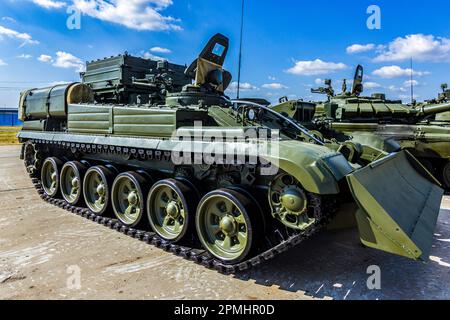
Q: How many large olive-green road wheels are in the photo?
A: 6